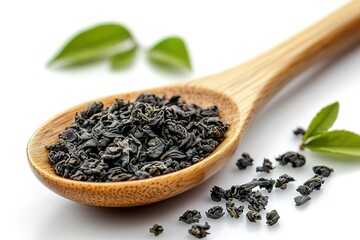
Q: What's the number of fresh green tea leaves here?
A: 5